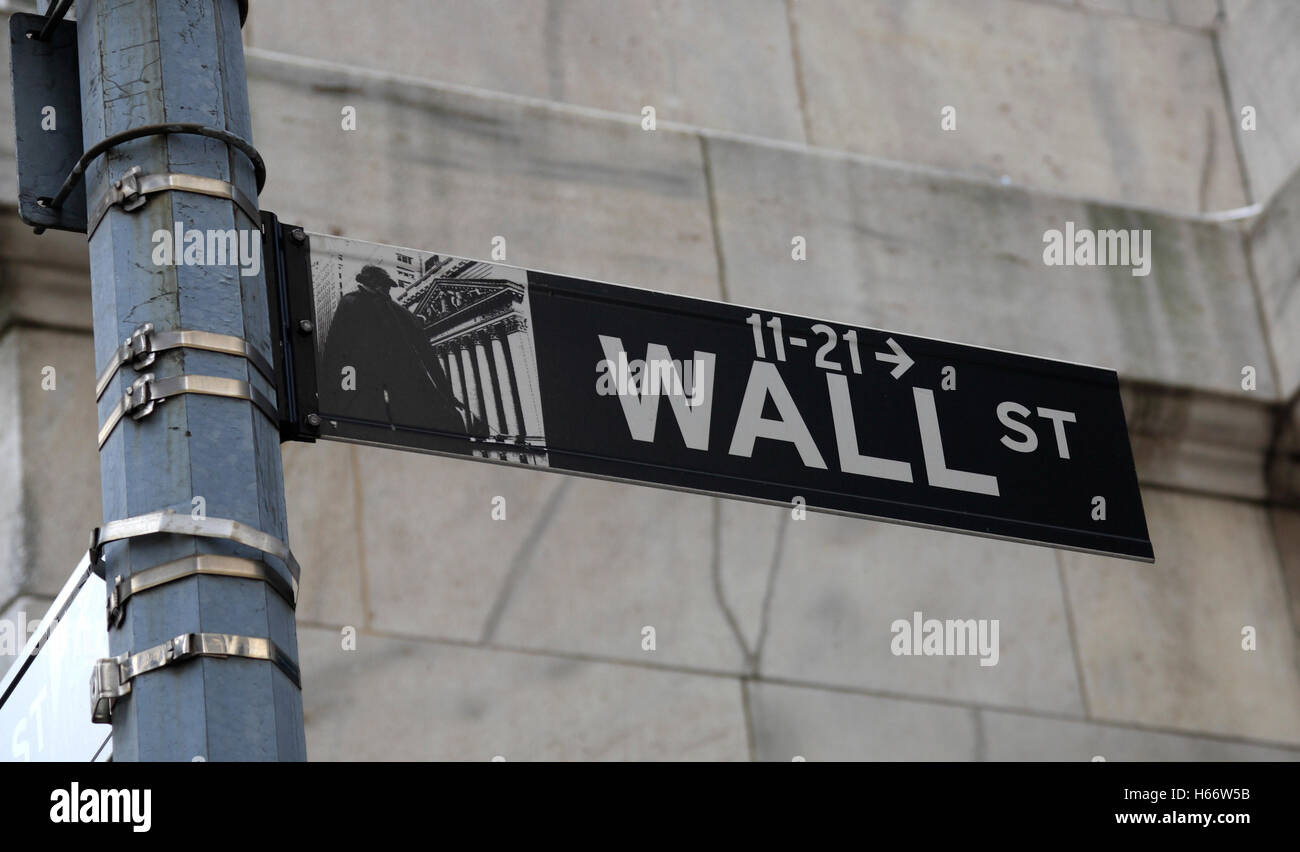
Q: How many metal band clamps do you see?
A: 6